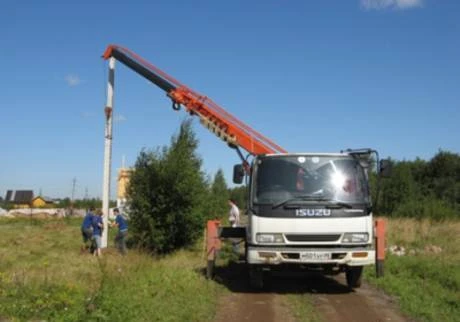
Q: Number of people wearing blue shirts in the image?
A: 3